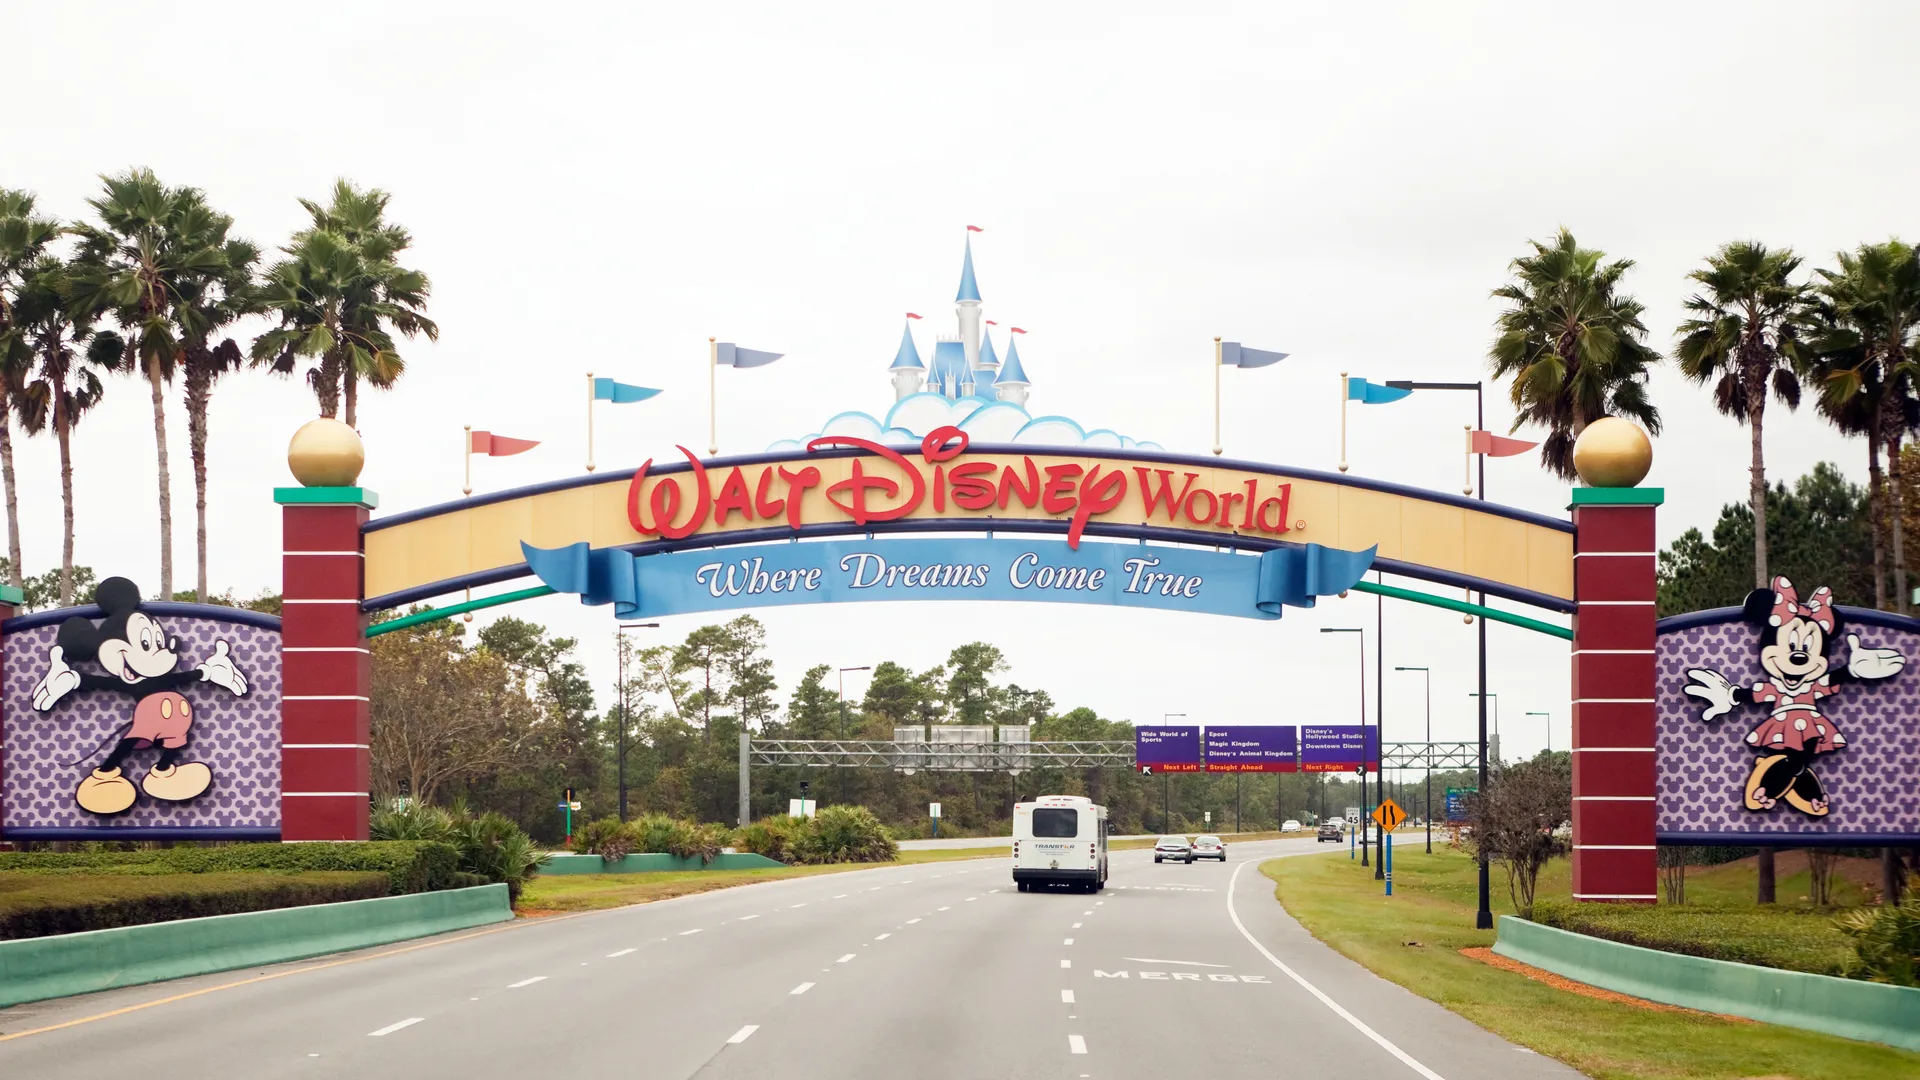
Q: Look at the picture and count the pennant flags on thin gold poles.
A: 6